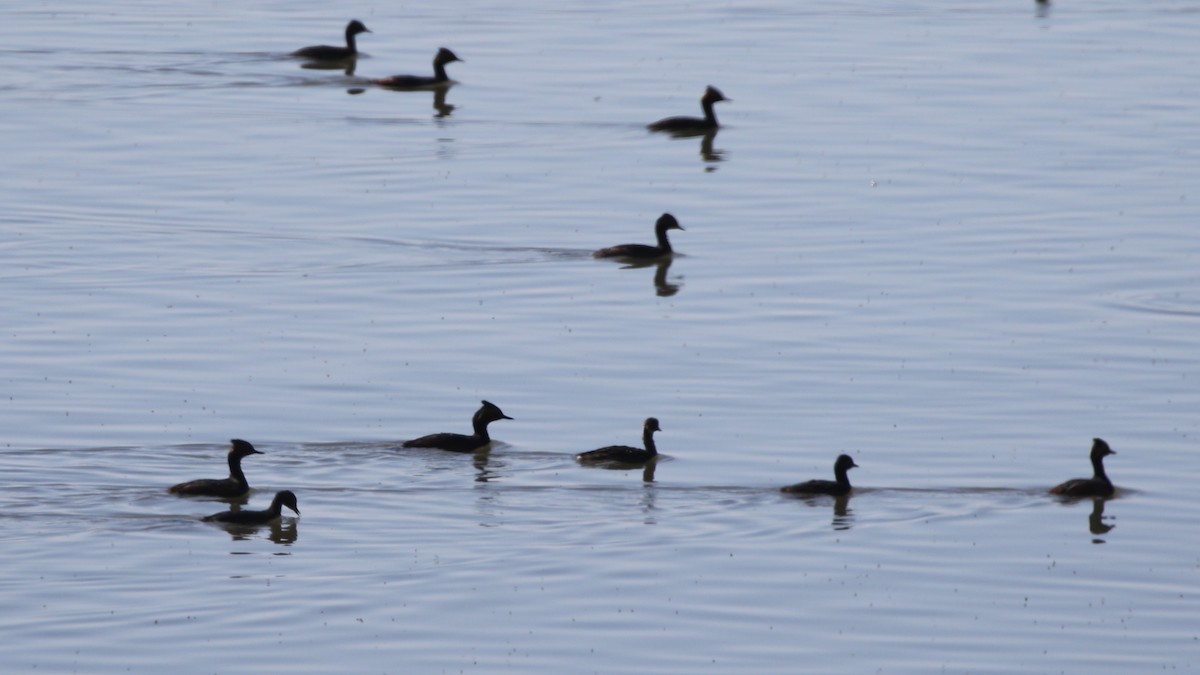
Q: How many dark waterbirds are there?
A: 10